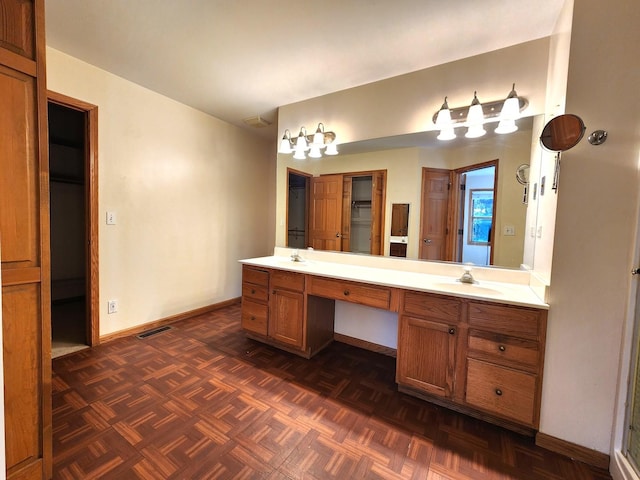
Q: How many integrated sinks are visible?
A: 2